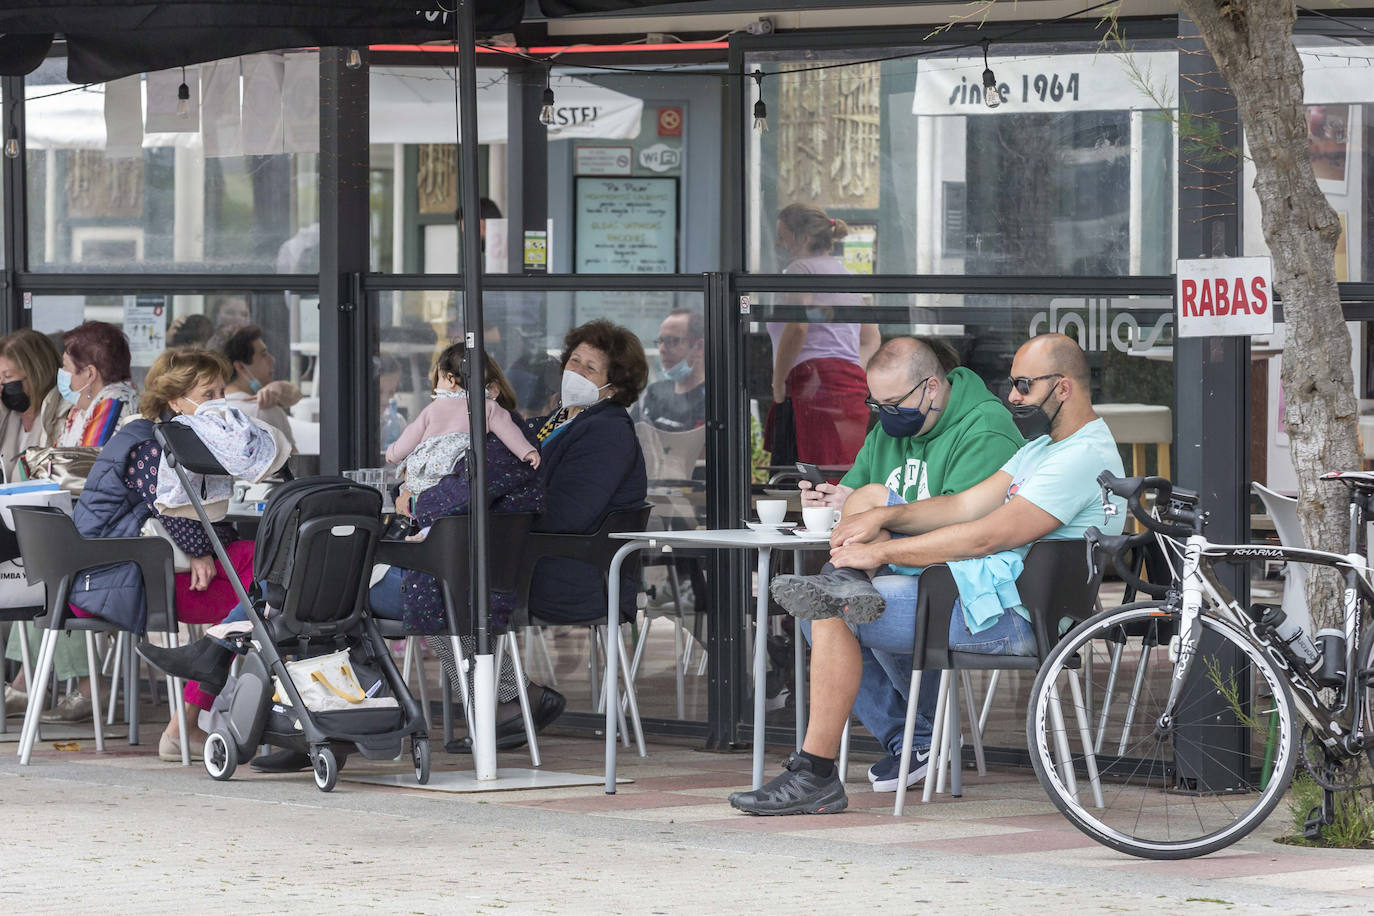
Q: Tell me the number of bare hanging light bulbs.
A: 6